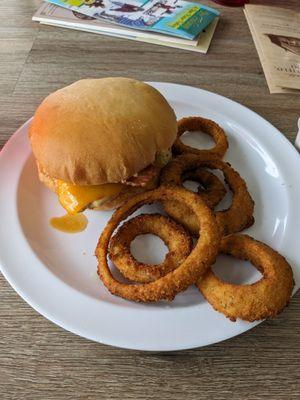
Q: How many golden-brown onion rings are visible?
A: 6